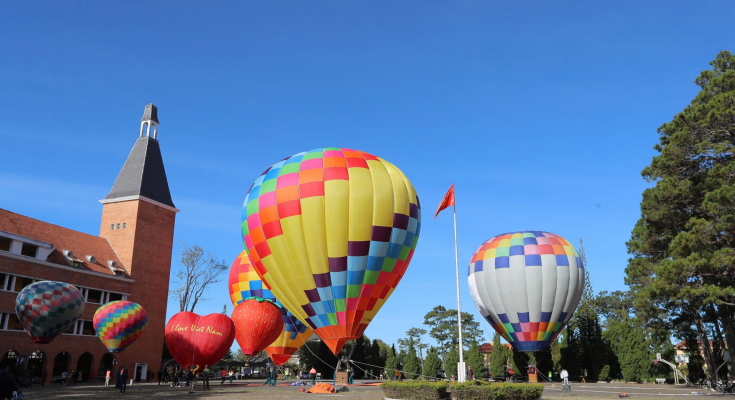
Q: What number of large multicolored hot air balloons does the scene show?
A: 3